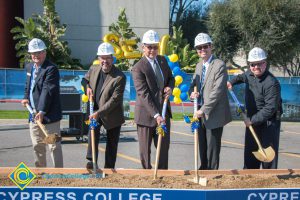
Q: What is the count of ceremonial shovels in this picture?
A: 5